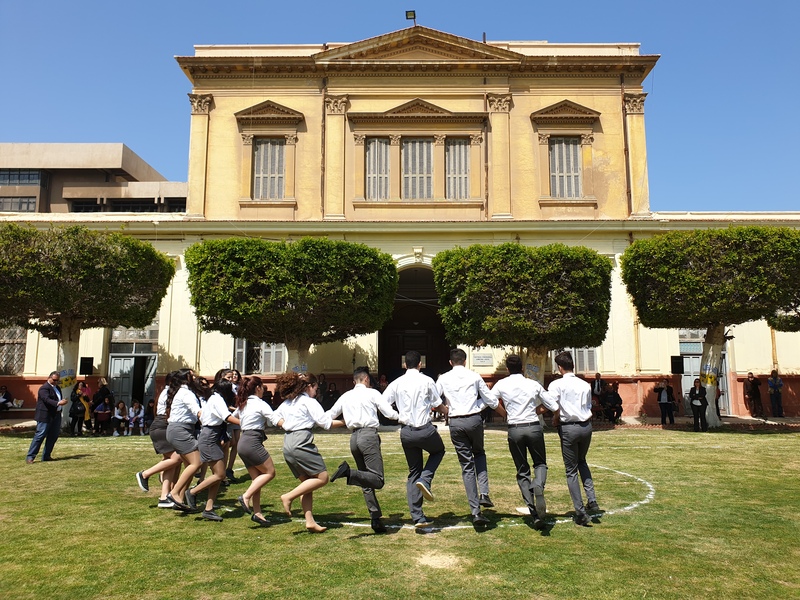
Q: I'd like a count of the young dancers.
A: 13